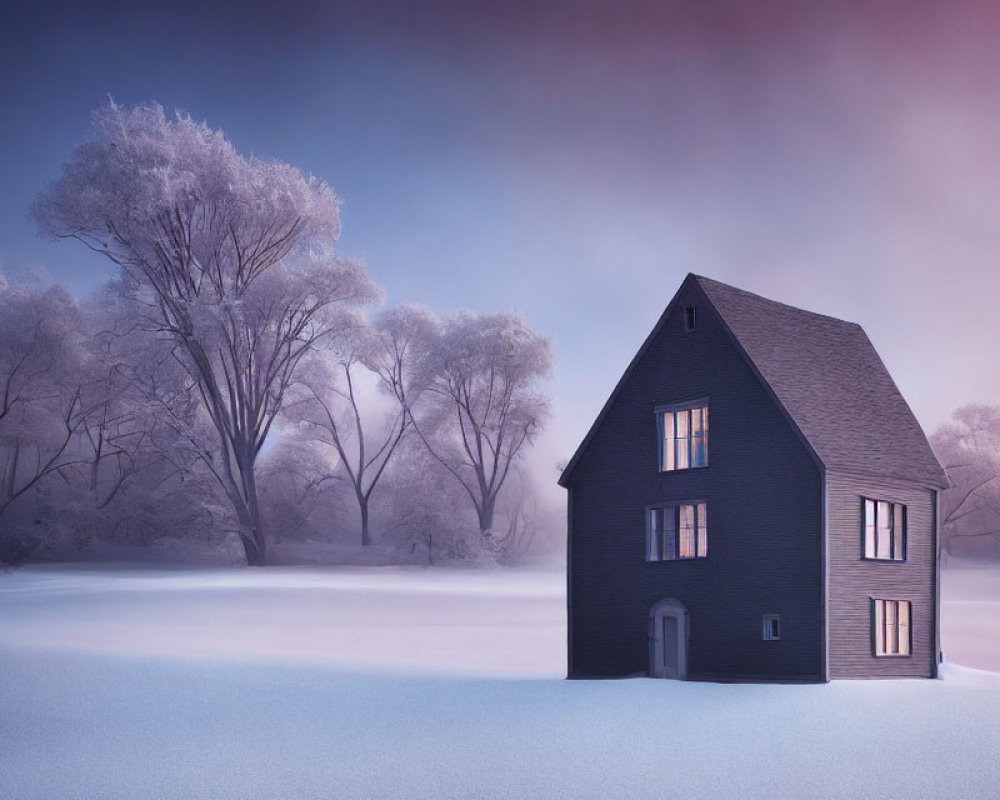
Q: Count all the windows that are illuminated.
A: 4